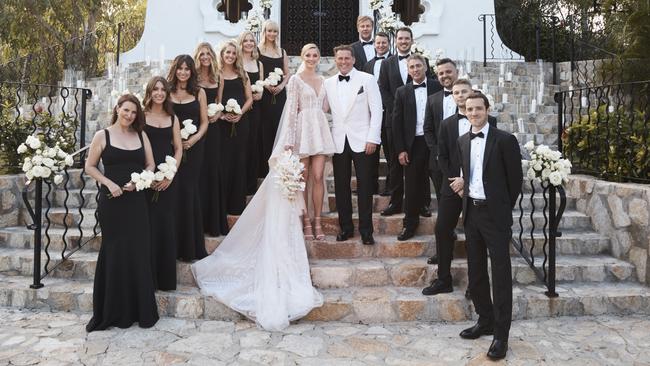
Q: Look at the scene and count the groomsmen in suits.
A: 7